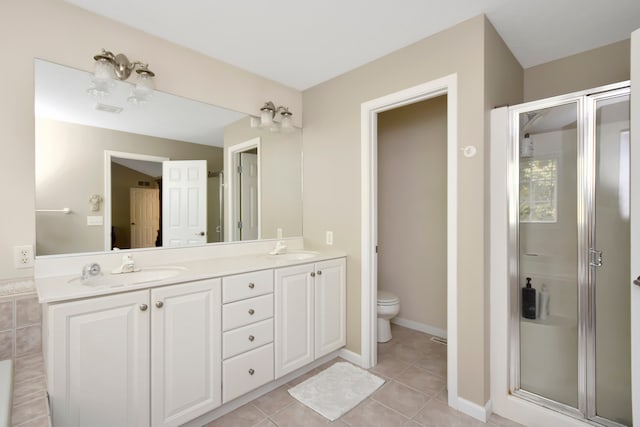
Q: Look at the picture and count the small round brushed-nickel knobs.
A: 8